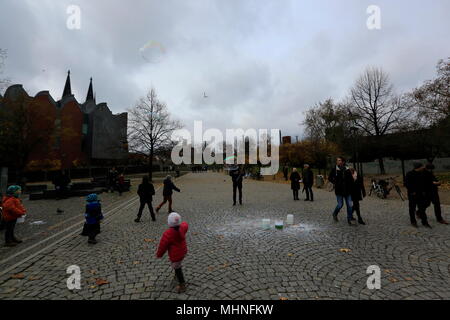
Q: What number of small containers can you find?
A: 3